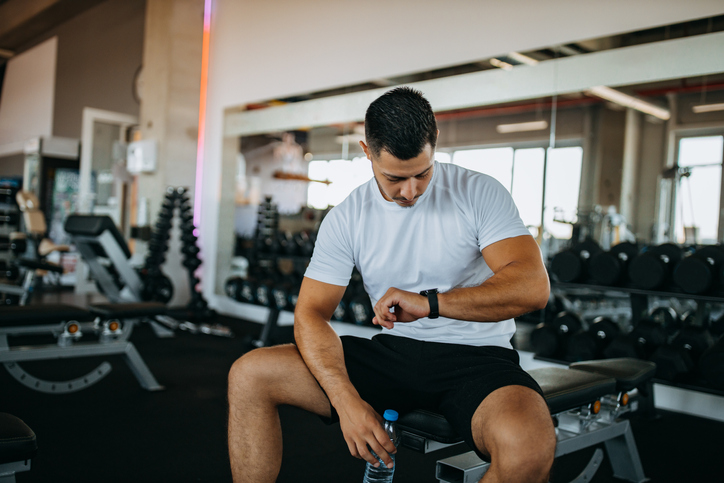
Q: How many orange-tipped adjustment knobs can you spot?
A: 4